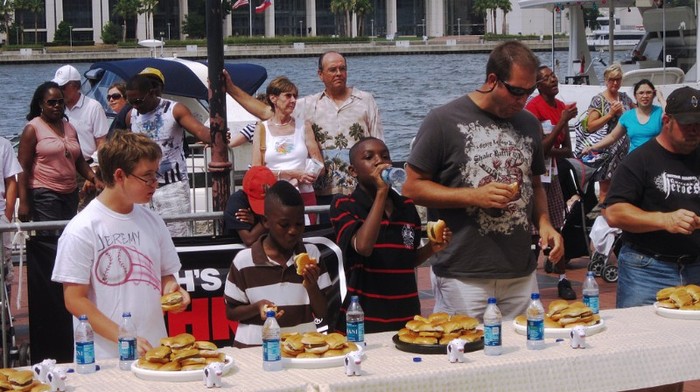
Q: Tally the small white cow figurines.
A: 6